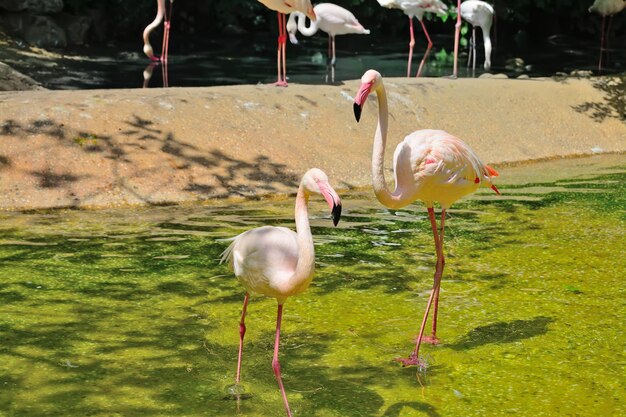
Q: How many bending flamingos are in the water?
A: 2